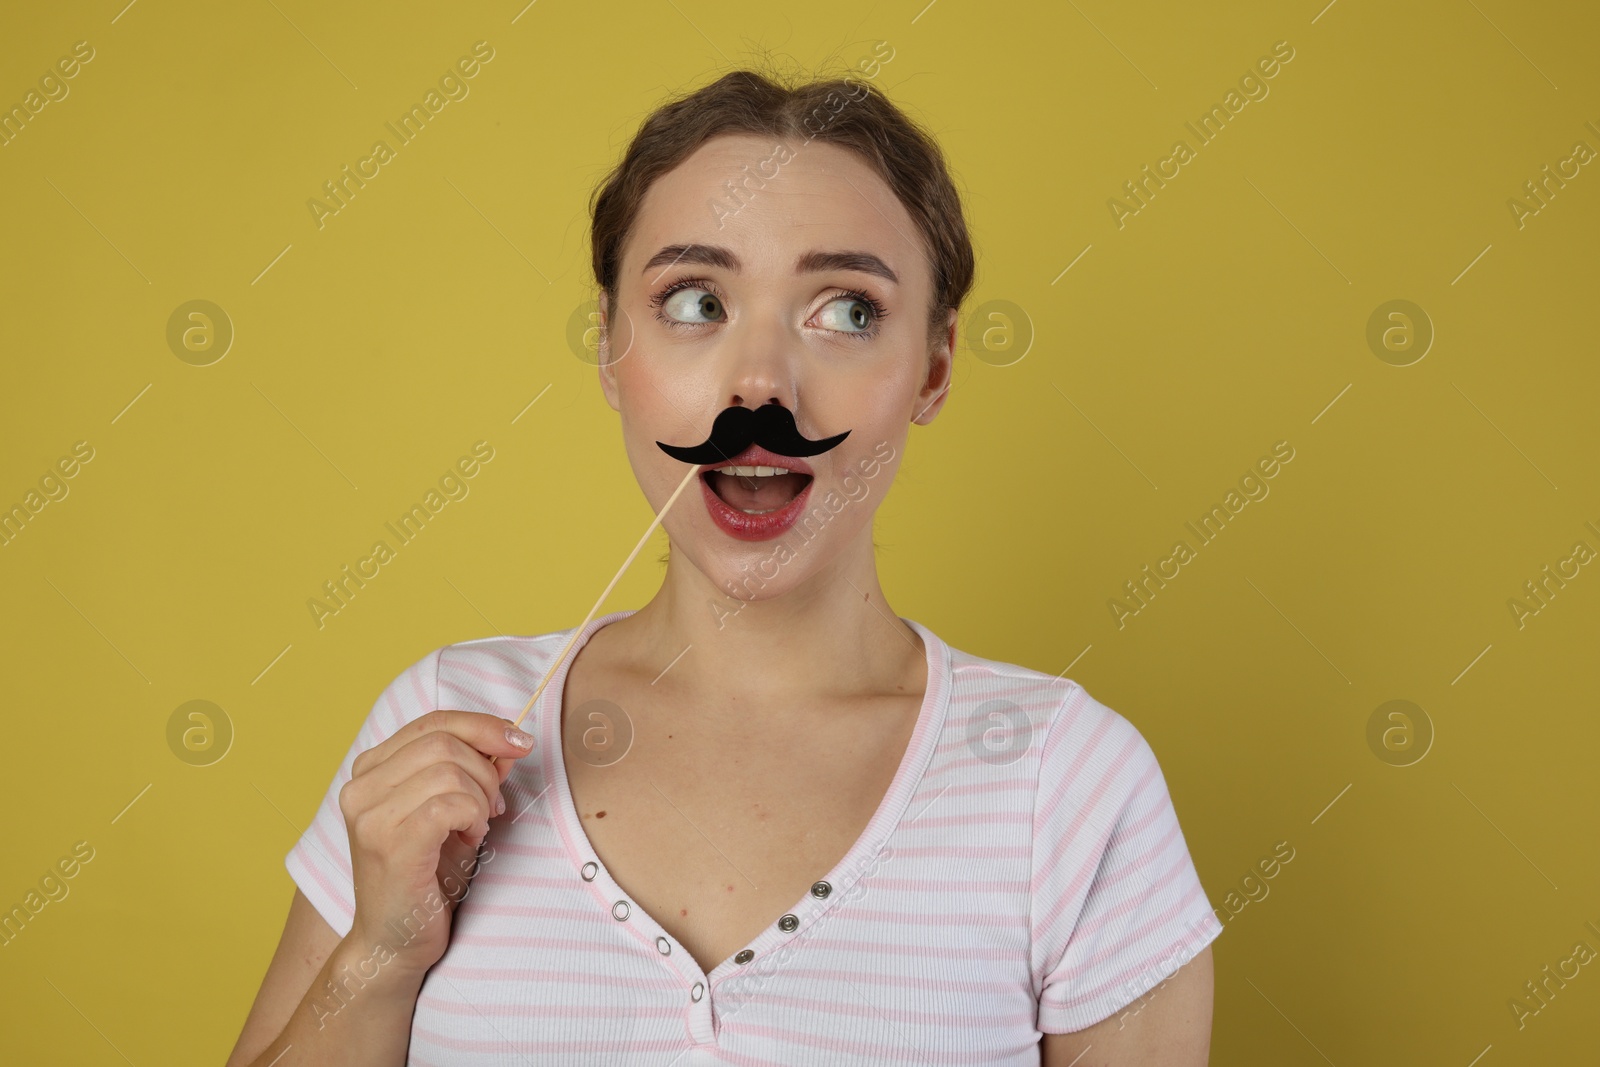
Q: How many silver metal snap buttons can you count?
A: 7